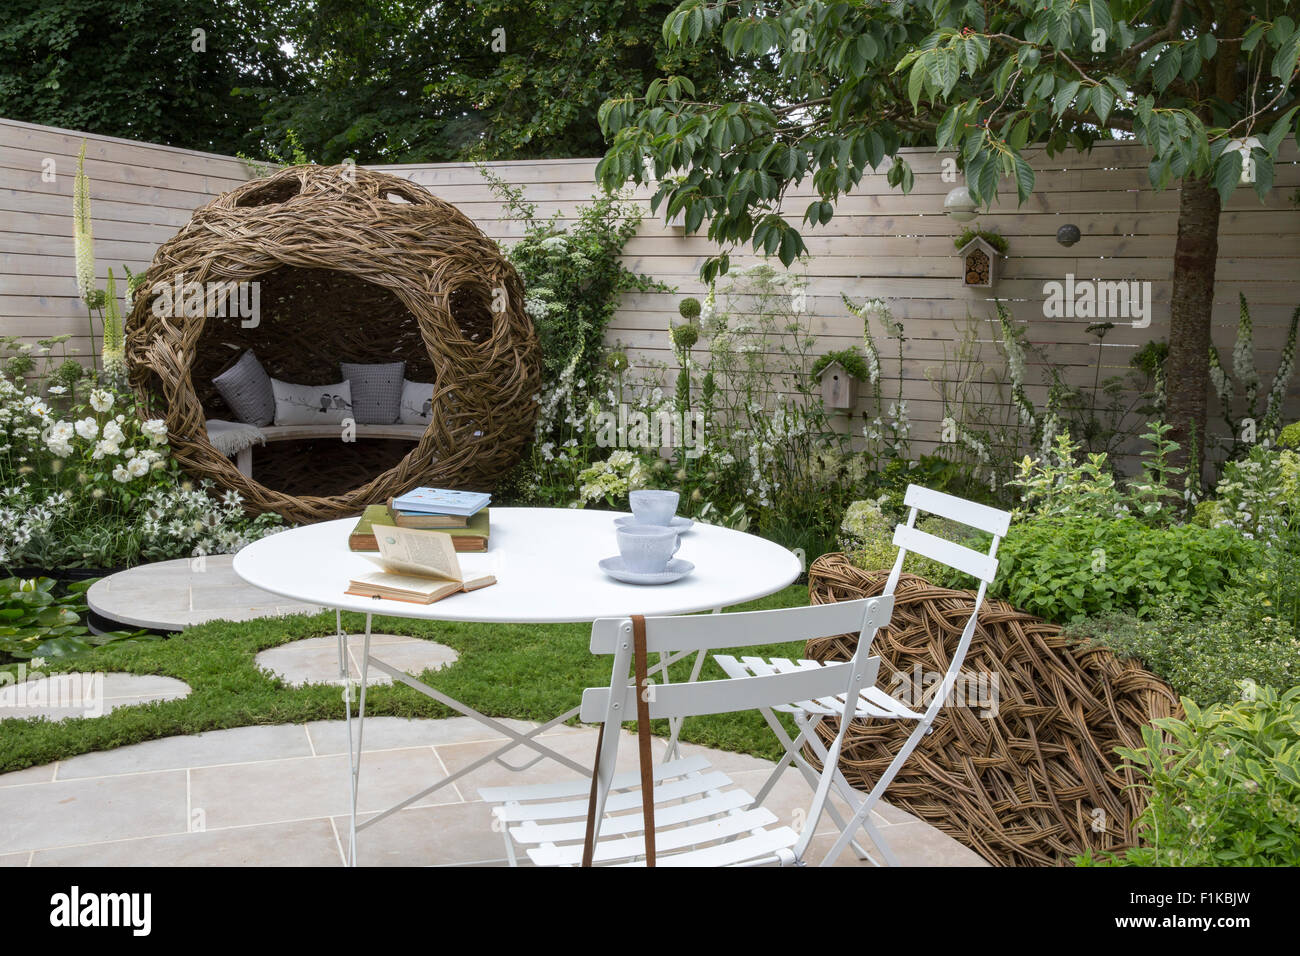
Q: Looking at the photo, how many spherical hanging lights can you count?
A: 2